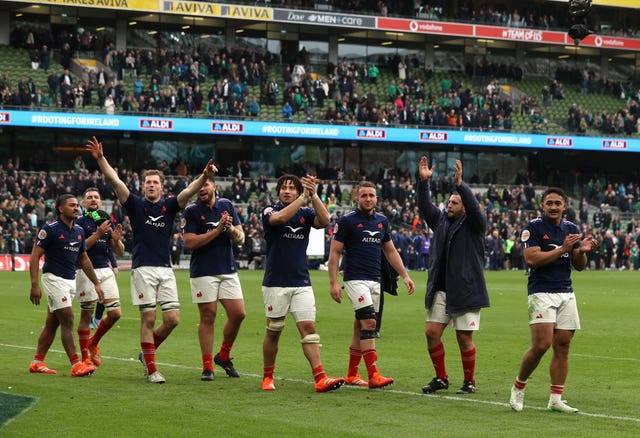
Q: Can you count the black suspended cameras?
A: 1